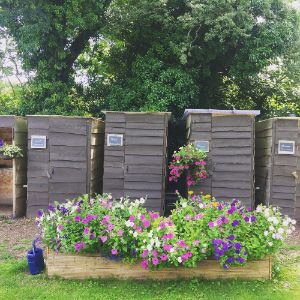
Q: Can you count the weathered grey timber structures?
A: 5